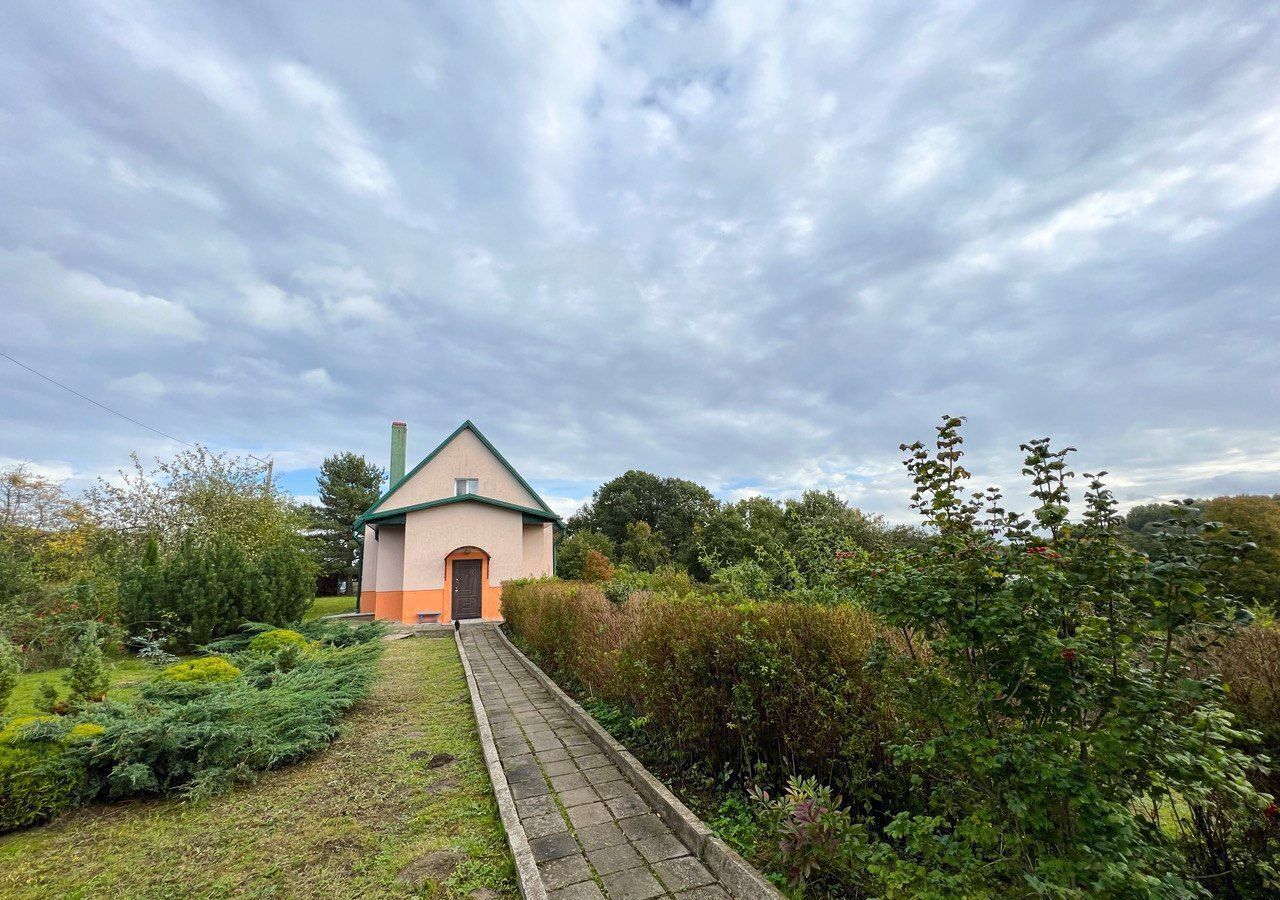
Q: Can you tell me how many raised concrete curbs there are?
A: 2